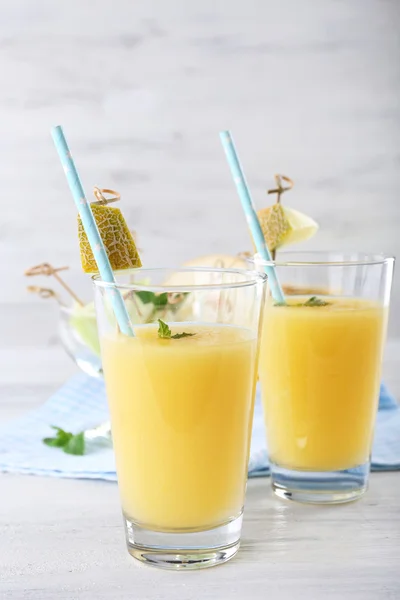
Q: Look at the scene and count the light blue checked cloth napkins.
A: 1